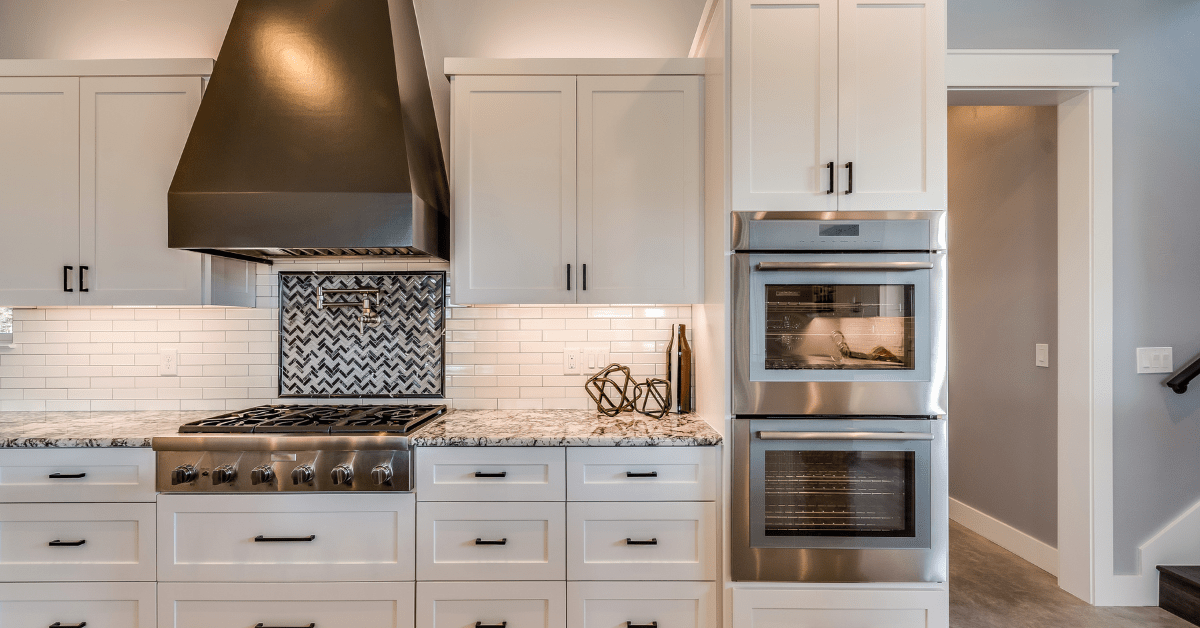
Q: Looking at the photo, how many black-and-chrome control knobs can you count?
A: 6